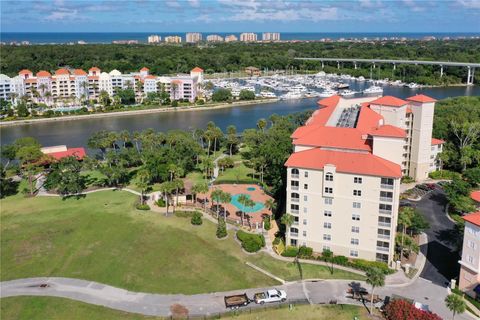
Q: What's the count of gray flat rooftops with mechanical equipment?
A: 1